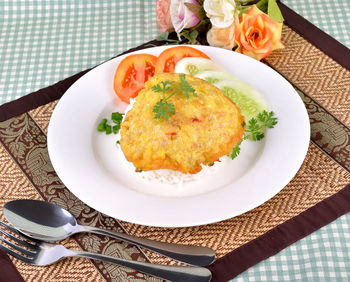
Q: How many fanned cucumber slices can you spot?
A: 3